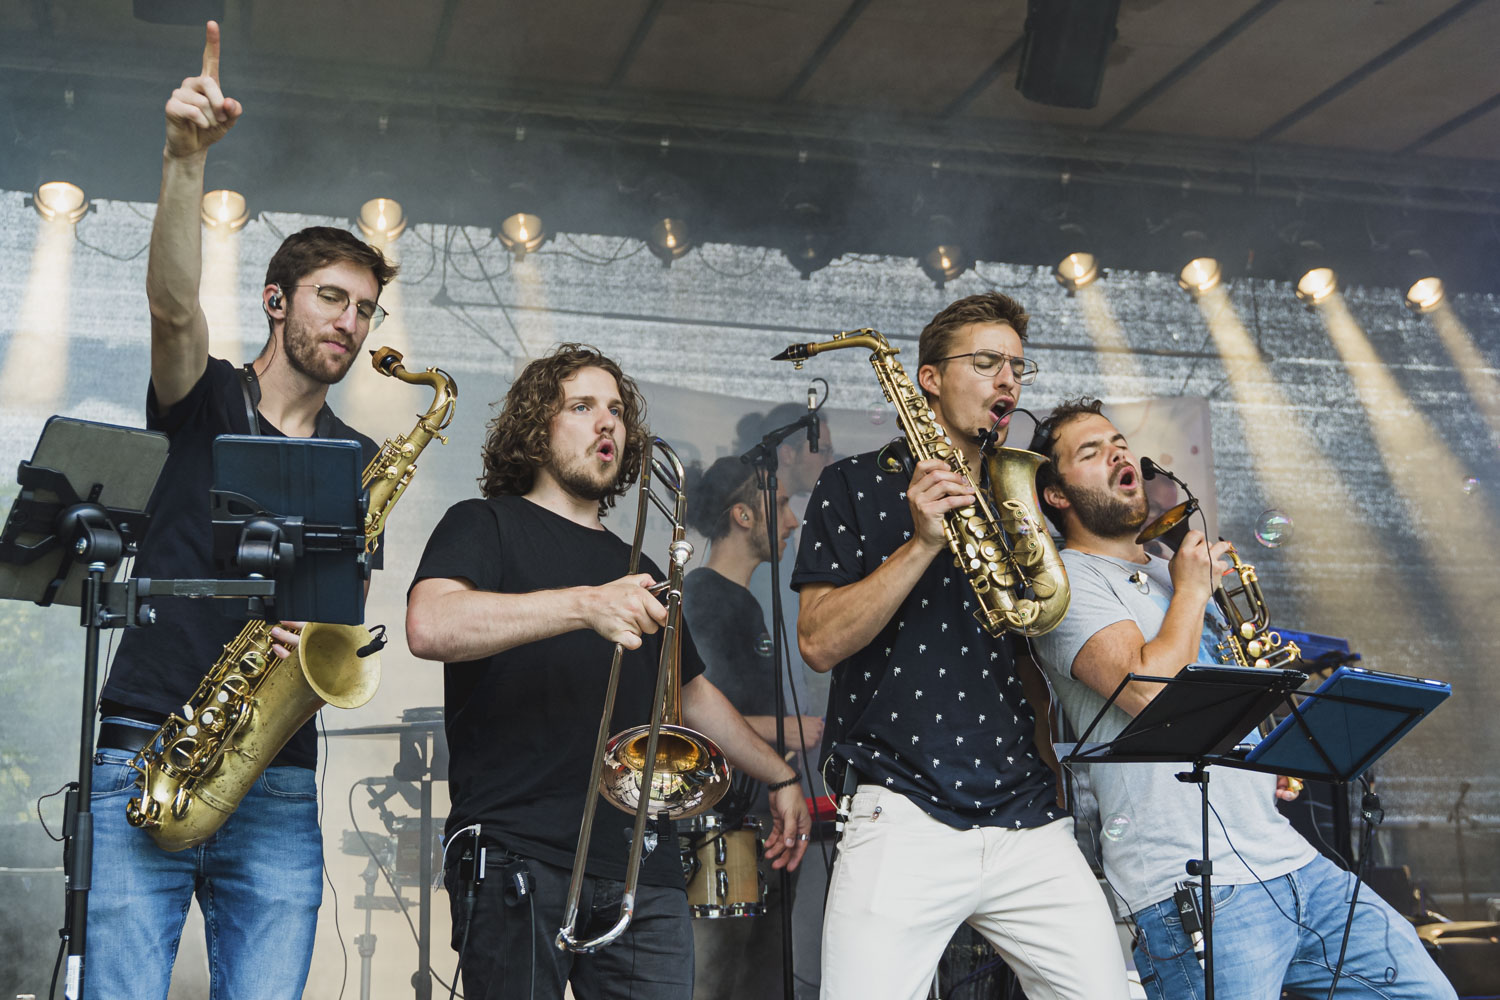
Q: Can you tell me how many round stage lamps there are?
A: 11